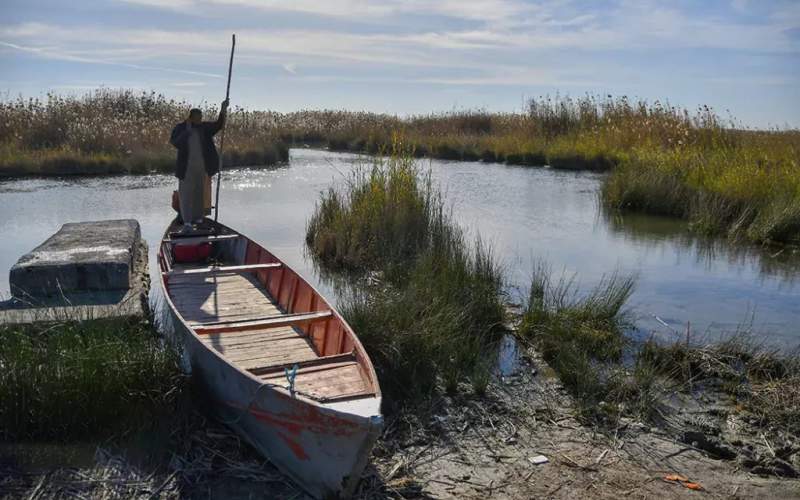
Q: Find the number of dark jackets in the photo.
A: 1